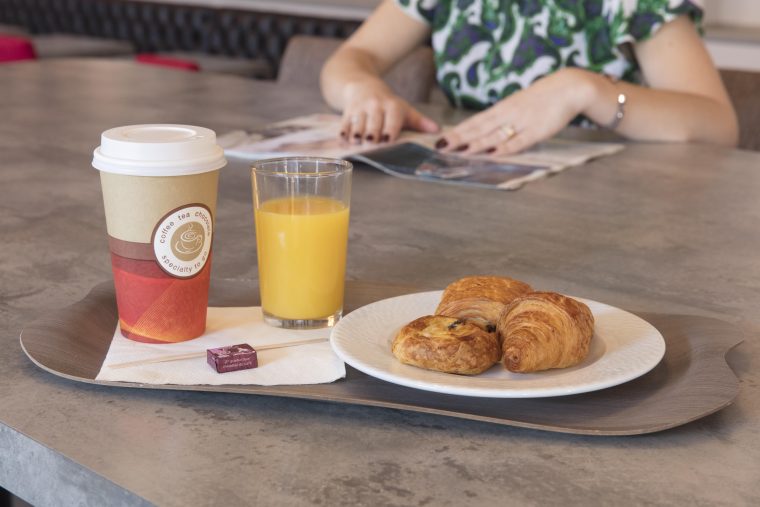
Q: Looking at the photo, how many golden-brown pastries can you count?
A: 3